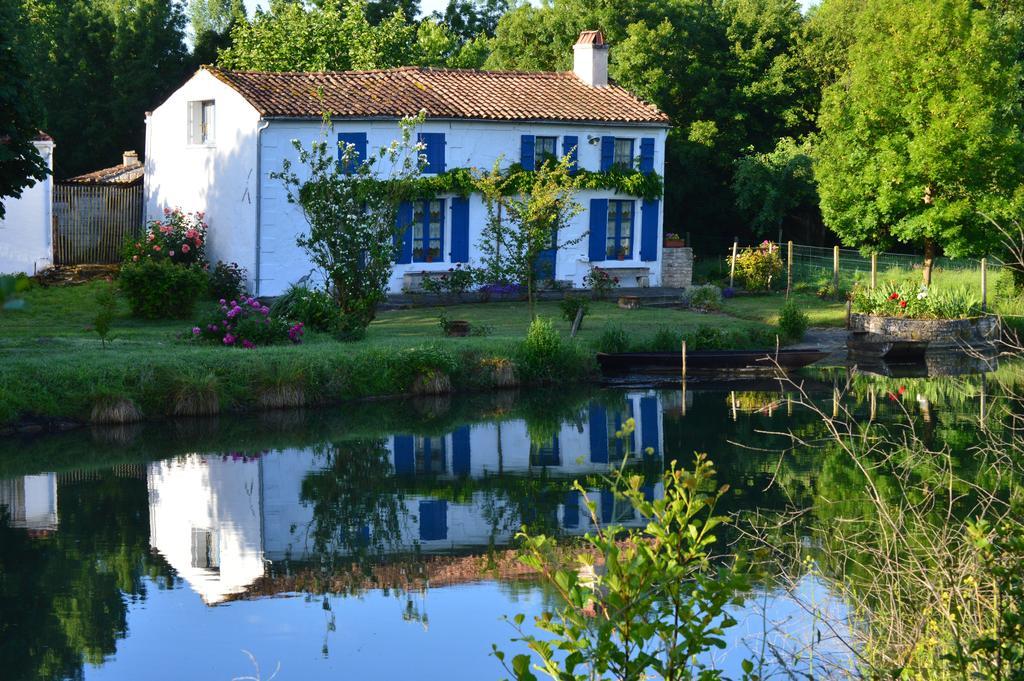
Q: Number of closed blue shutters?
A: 2